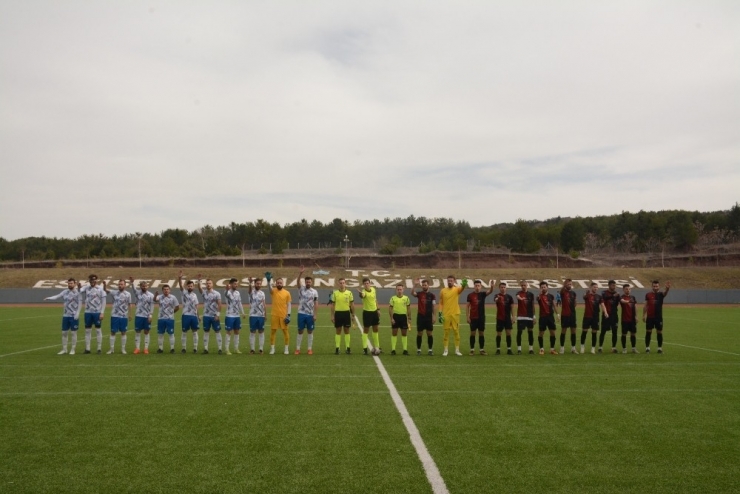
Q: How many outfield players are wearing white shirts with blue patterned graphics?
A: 10